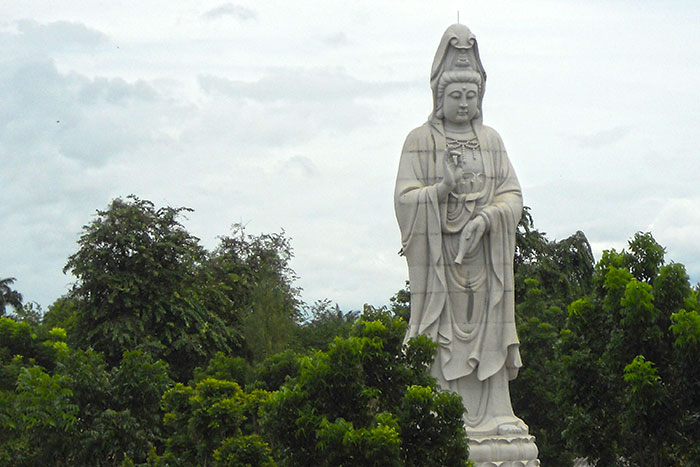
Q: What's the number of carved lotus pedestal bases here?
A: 1